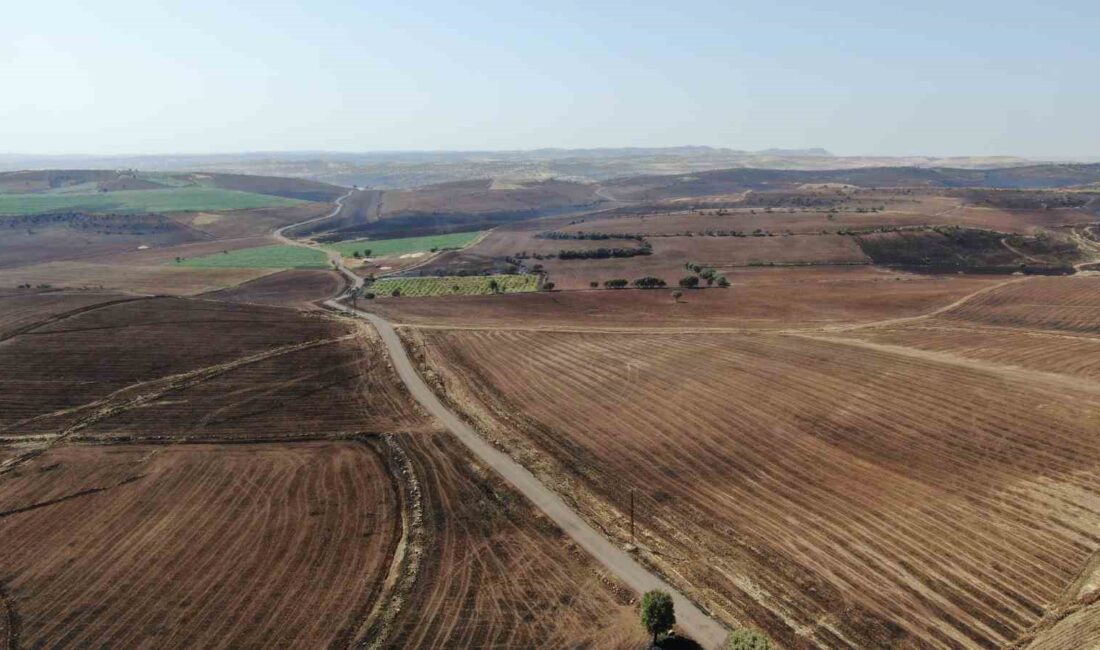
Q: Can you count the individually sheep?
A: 0